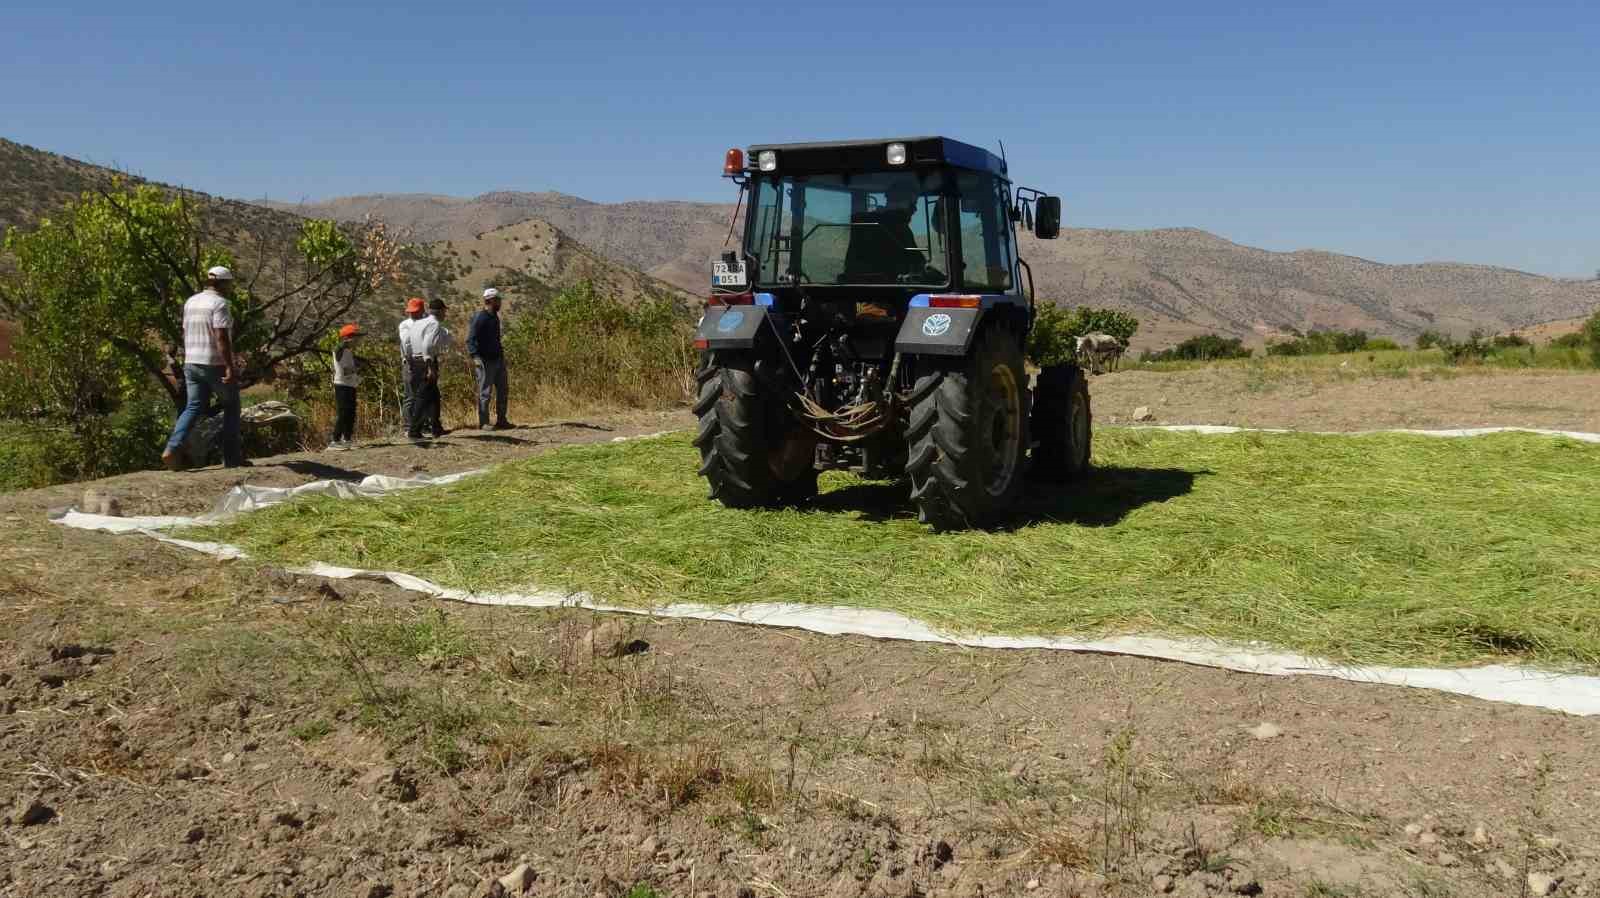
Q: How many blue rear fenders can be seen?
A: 2